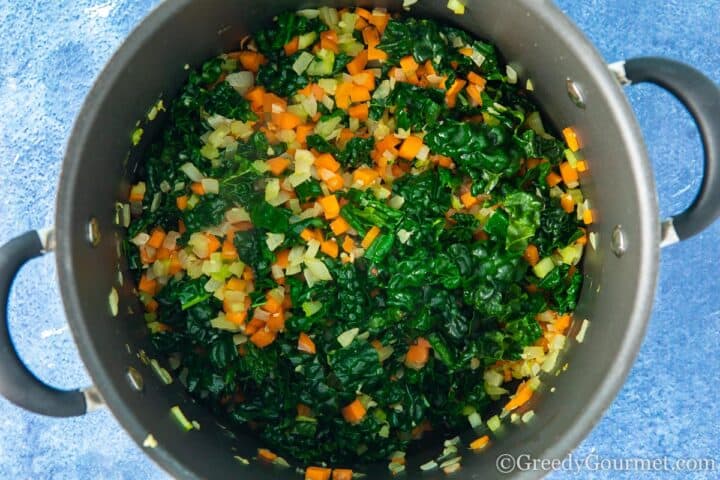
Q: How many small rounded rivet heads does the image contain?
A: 4